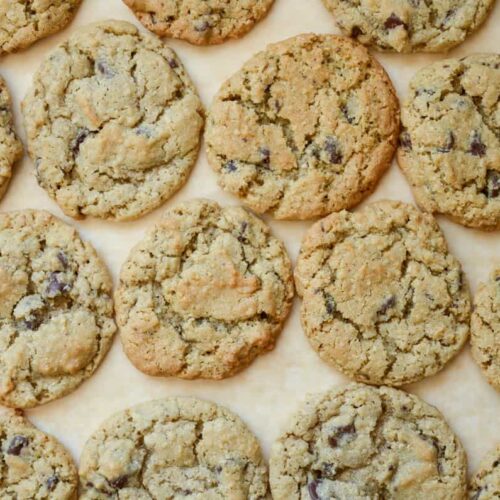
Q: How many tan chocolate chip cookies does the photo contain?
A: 15